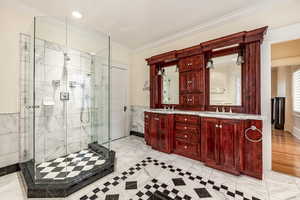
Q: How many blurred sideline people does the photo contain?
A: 0